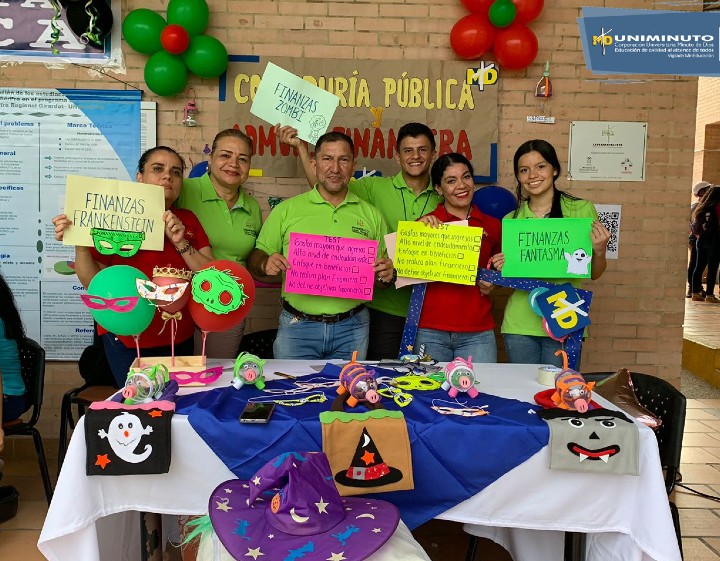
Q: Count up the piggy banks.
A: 5